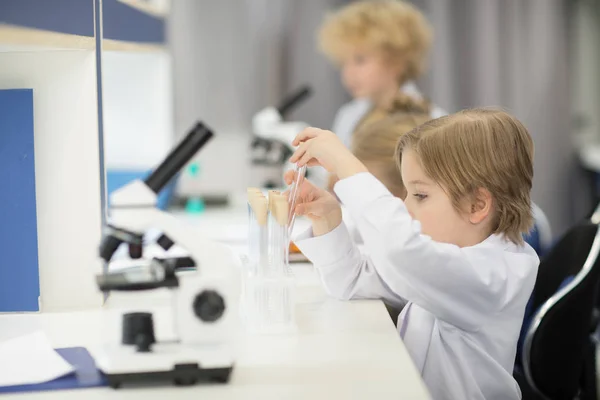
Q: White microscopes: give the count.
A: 2